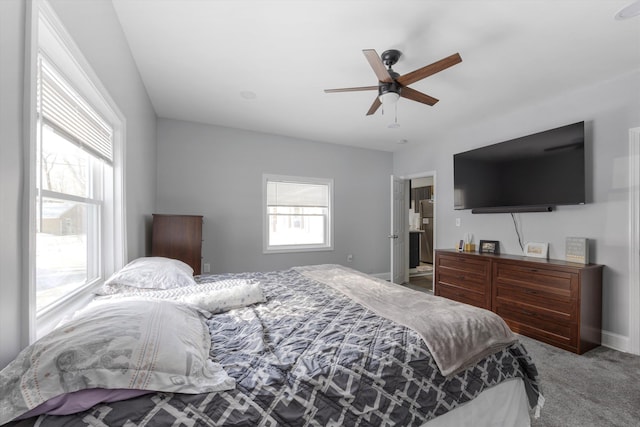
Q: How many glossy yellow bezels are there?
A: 0